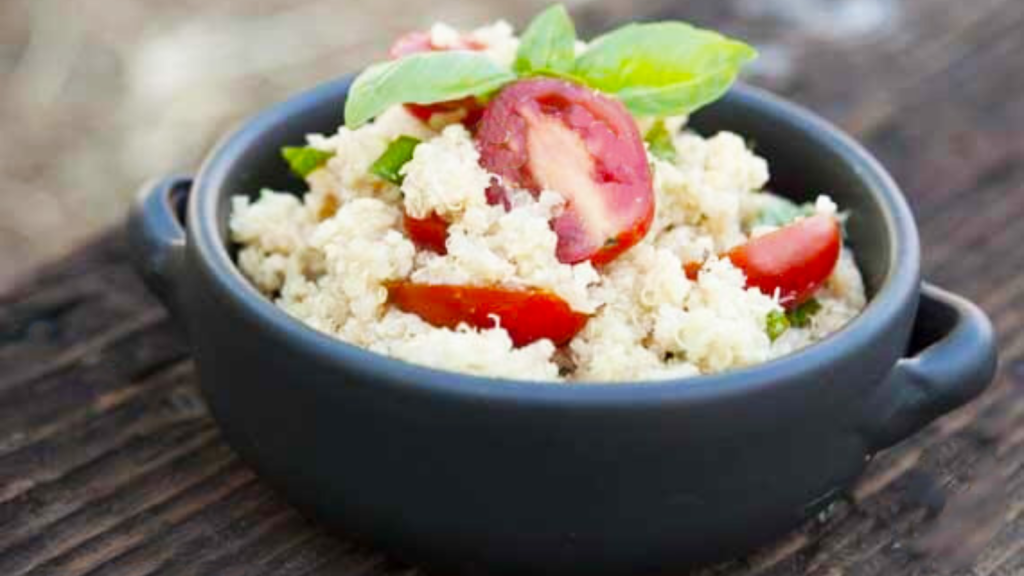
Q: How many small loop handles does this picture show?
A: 2